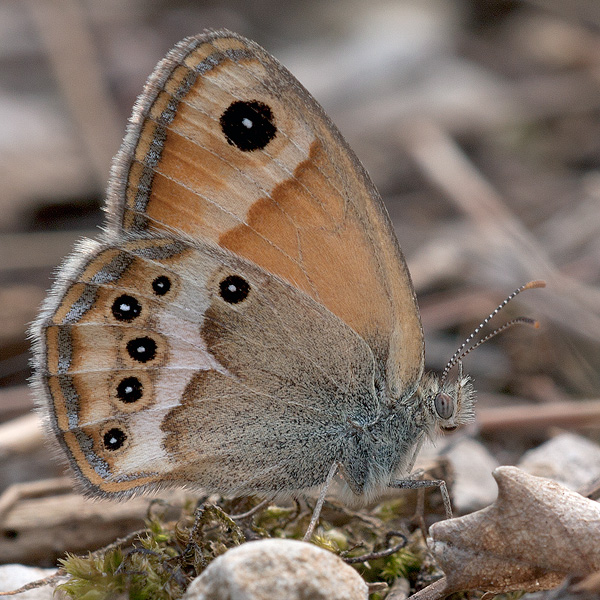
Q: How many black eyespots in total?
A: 7